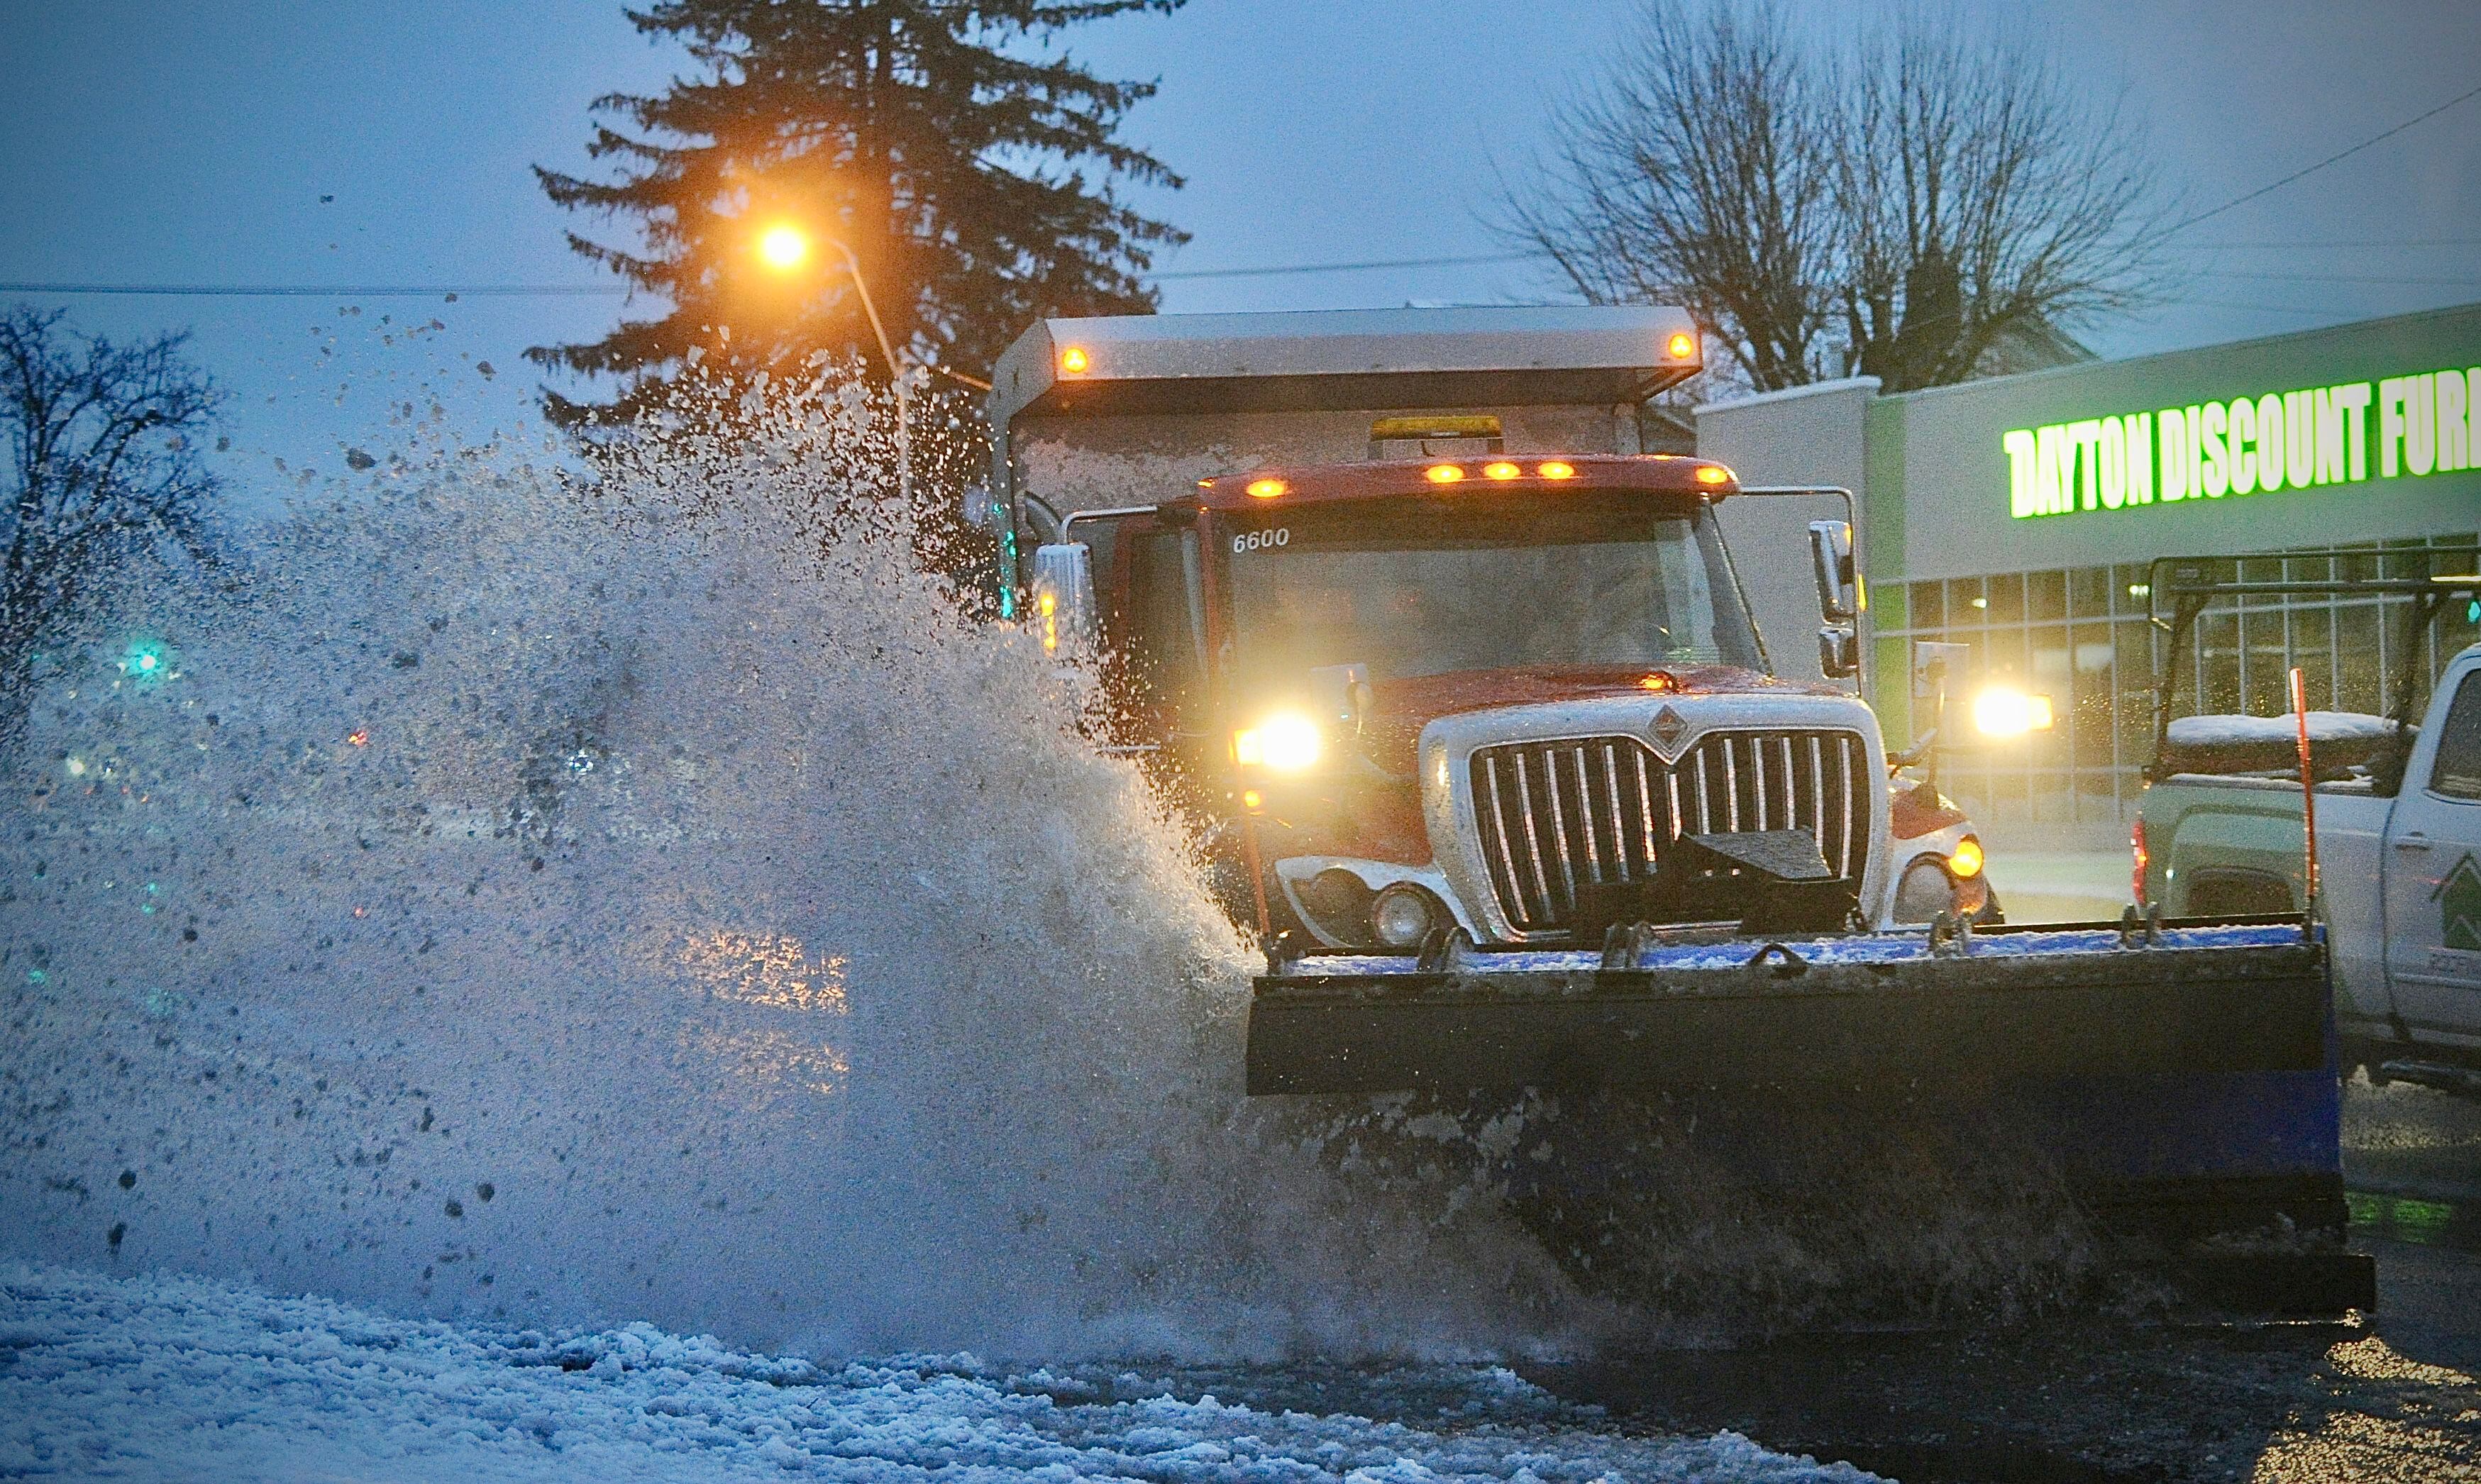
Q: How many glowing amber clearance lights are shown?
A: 7